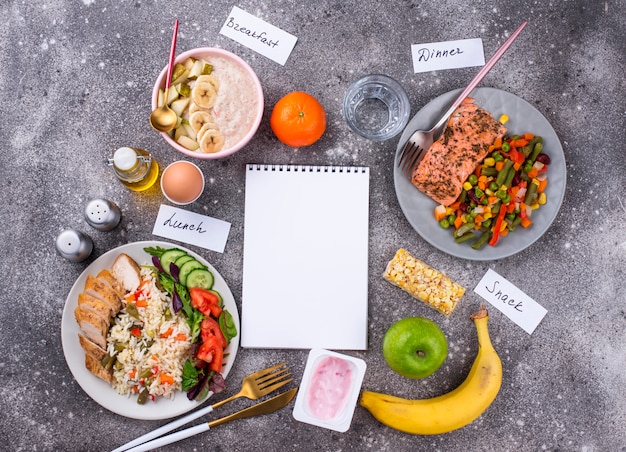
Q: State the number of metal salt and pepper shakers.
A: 2